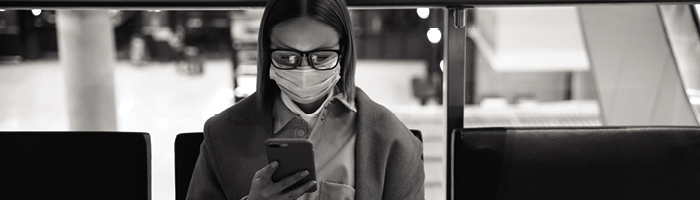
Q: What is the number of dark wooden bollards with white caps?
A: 0